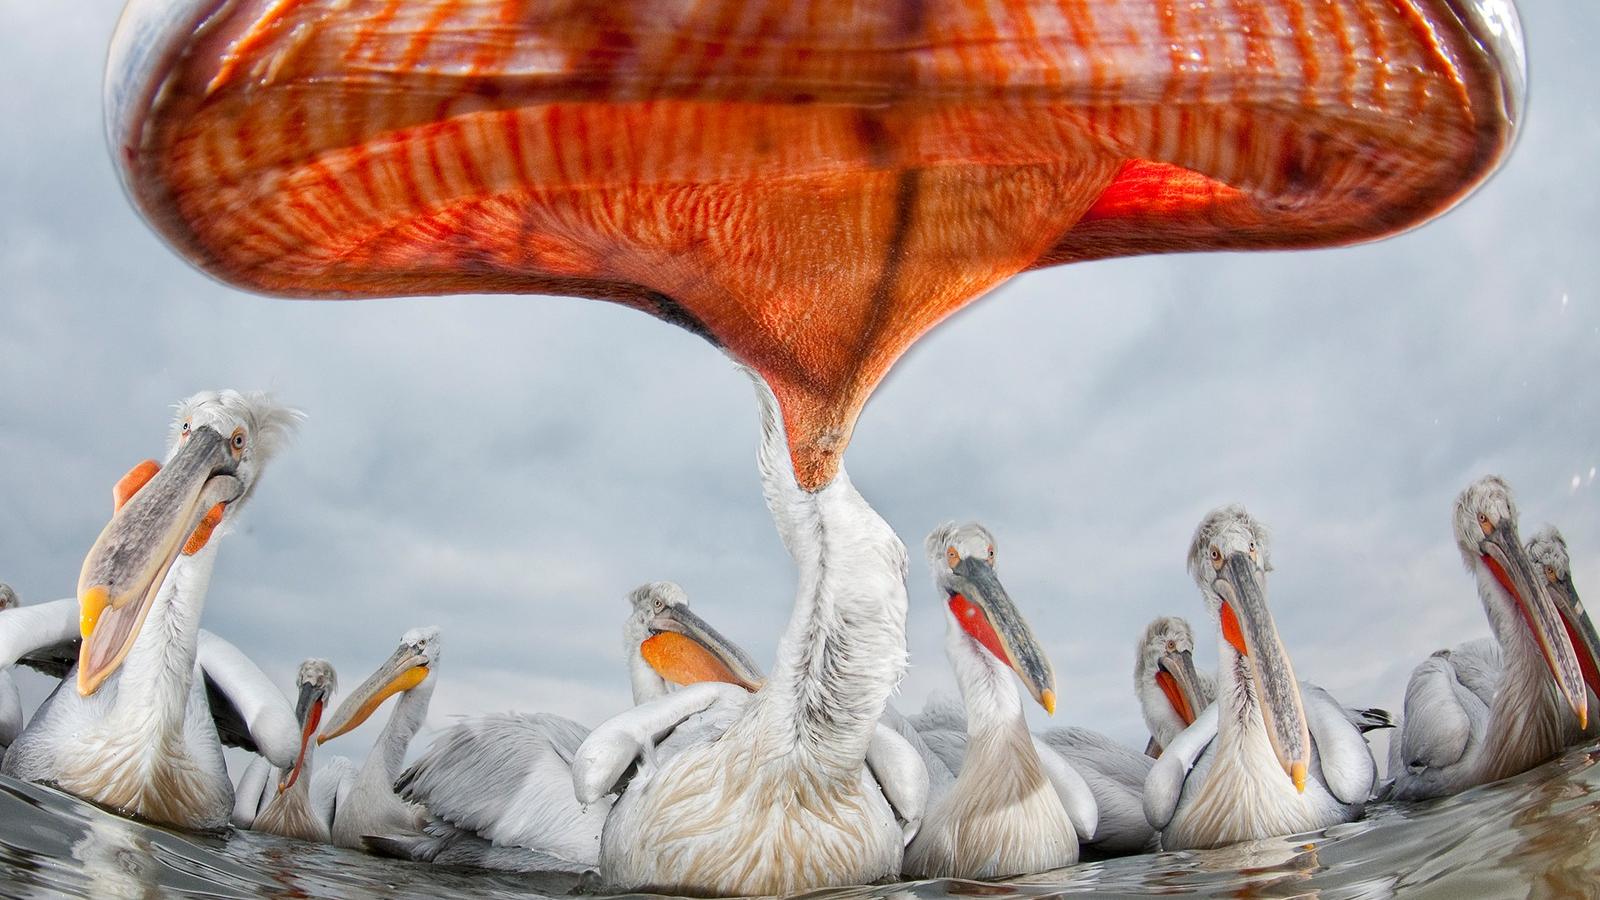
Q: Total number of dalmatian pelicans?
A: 11